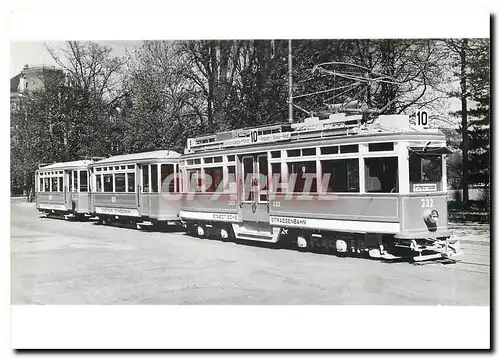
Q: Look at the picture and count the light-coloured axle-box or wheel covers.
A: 4